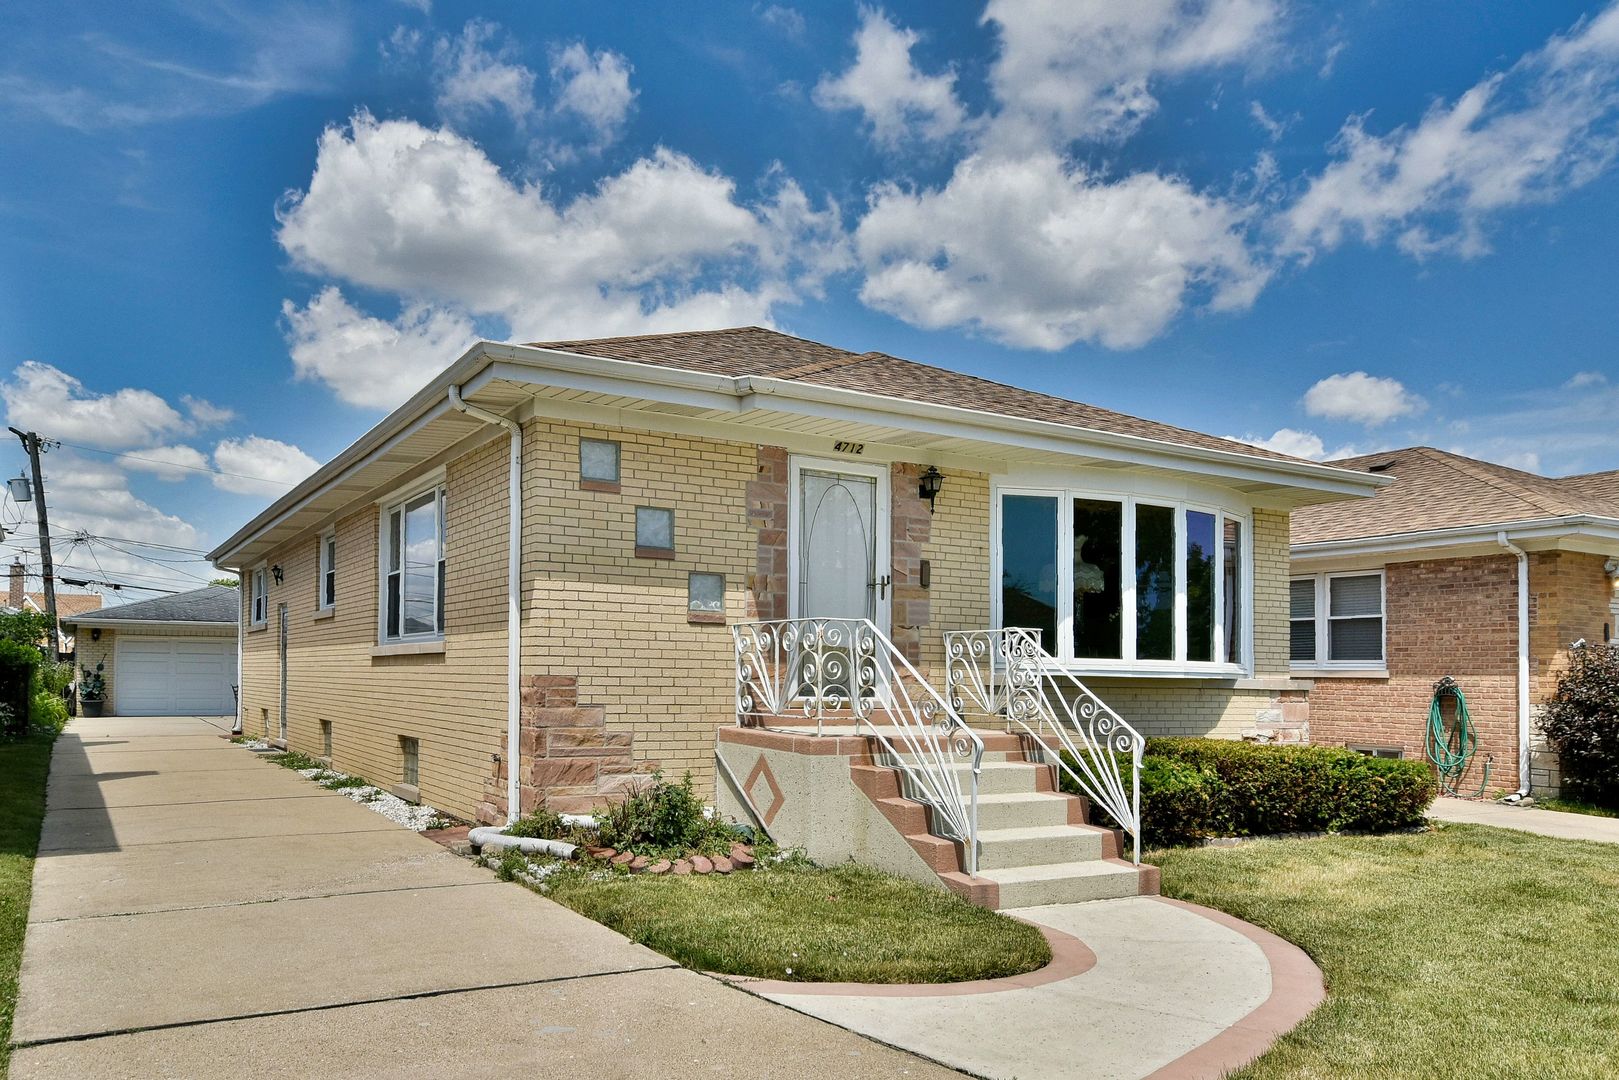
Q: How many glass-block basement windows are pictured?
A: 3